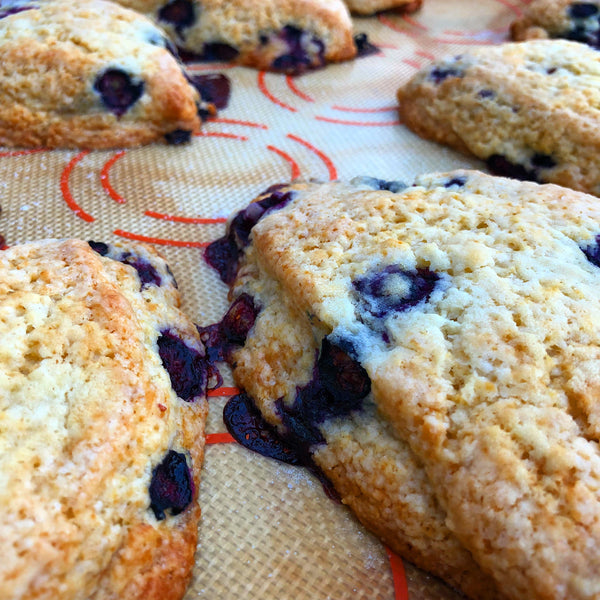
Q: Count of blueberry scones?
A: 7